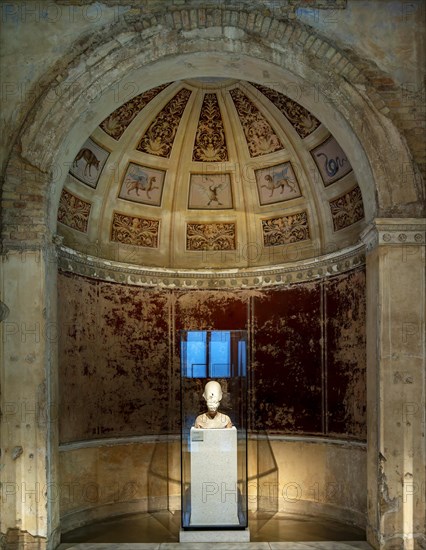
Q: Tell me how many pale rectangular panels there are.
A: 5